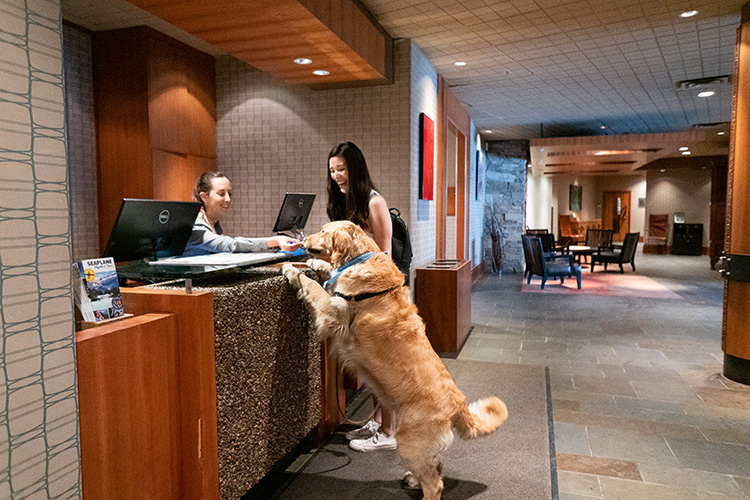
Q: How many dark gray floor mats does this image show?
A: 1